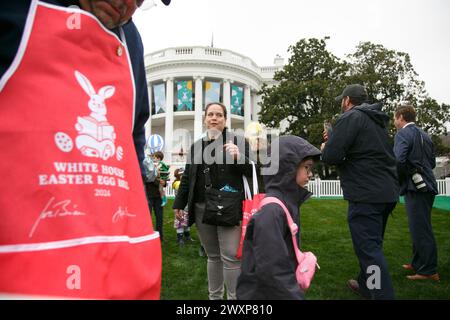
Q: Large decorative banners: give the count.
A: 4